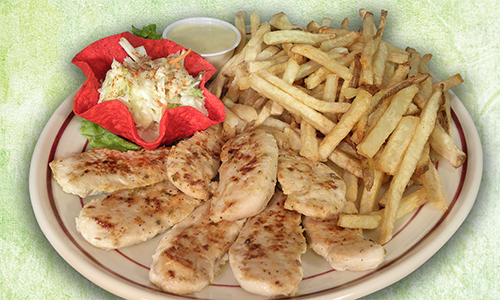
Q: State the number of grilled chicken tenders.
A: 8